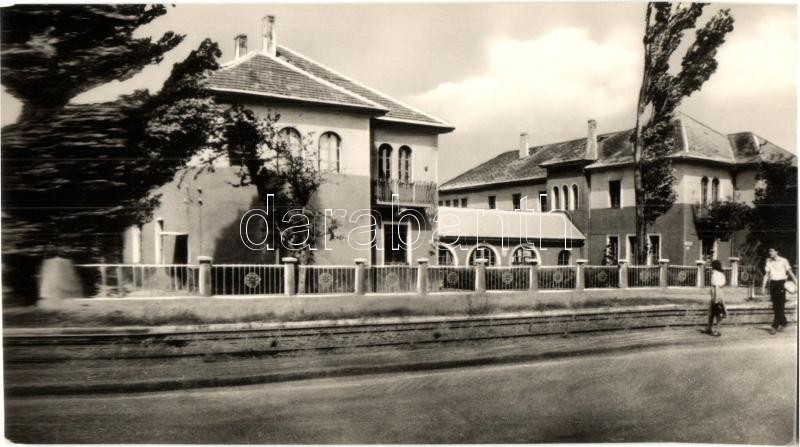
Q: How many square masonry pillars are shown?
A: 11